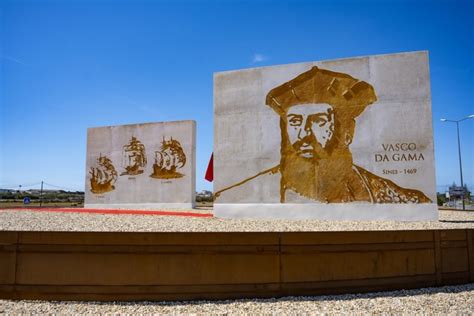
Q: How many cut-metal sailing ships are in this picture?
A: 3